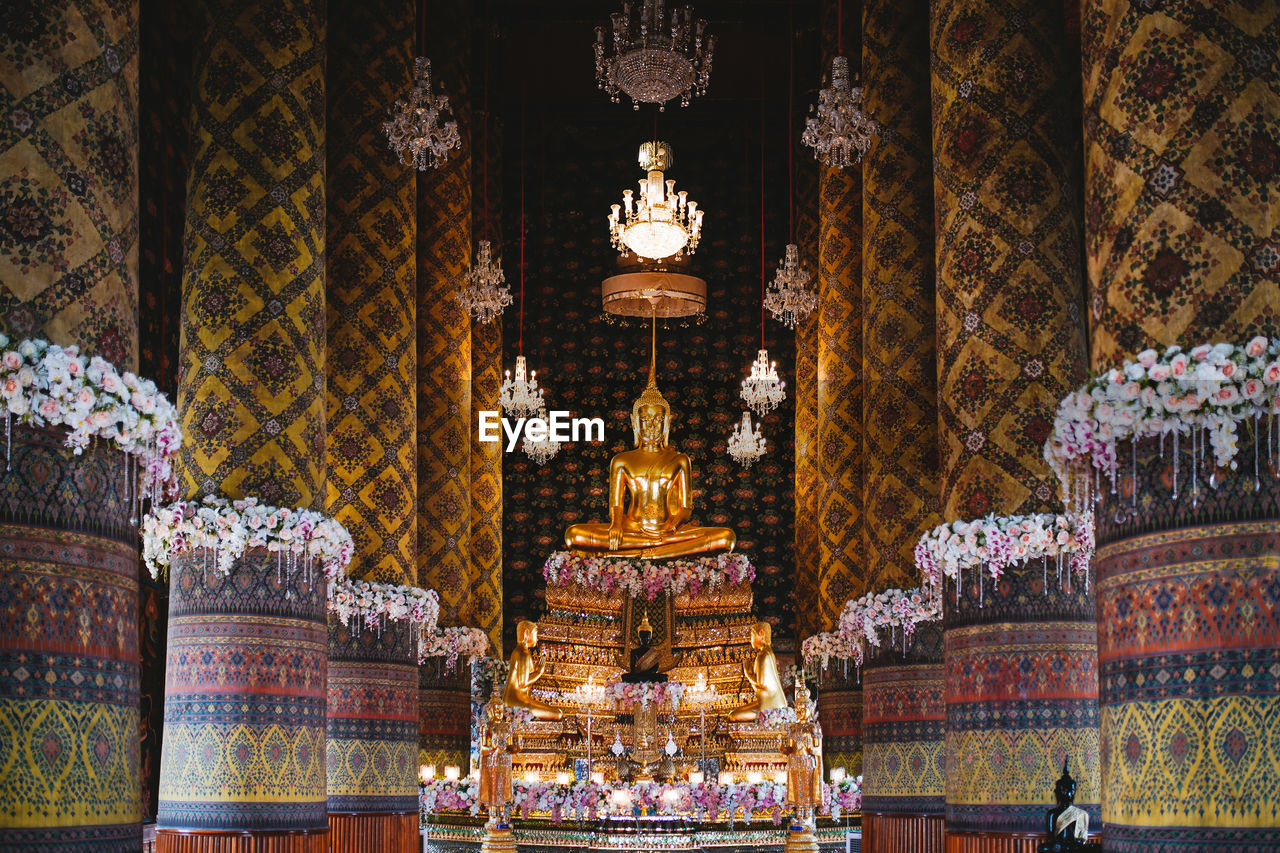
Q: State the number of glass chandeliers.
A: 10